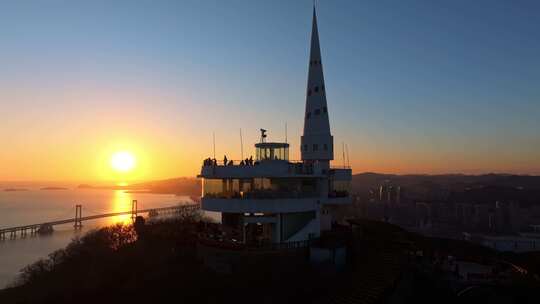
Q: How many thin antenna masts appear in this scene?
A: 5